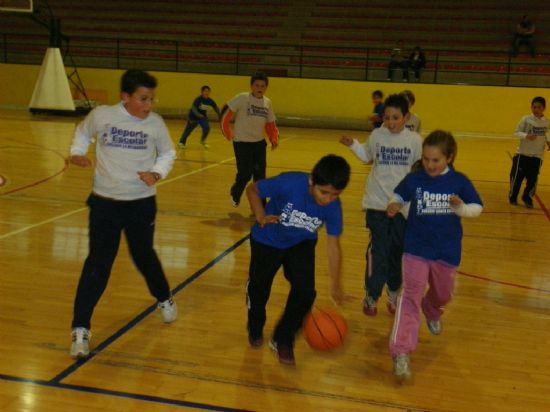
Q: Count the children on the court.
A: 9